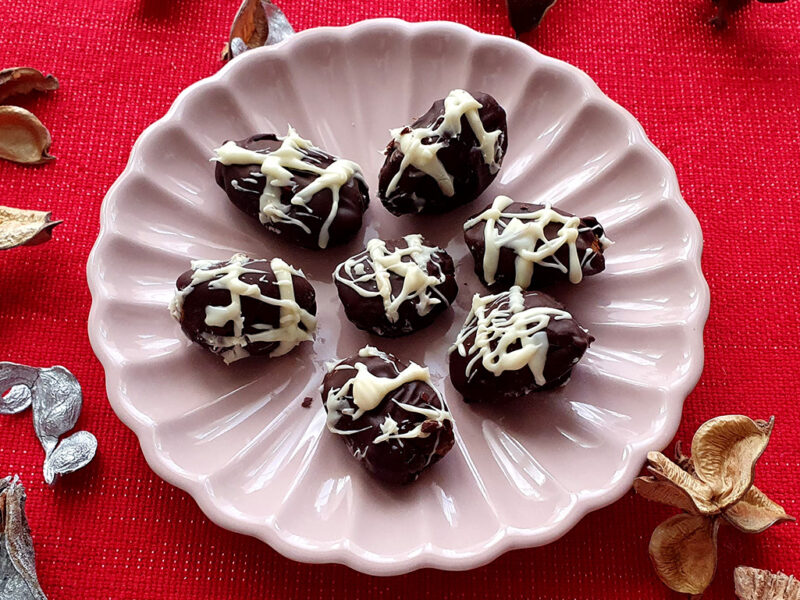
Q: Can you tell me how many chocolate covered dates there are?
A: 7